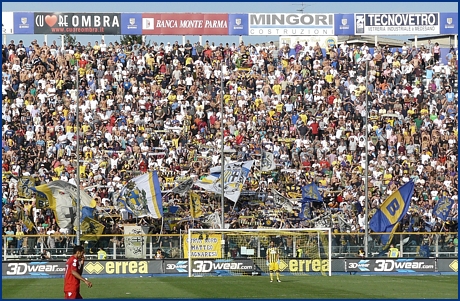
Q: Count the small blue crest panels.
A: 5